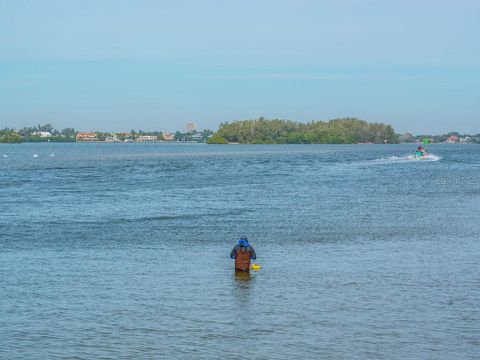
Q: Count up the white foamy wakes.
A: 1